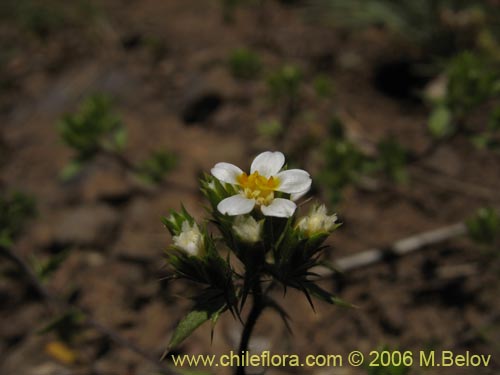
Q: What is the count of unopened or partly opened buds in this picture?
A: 3